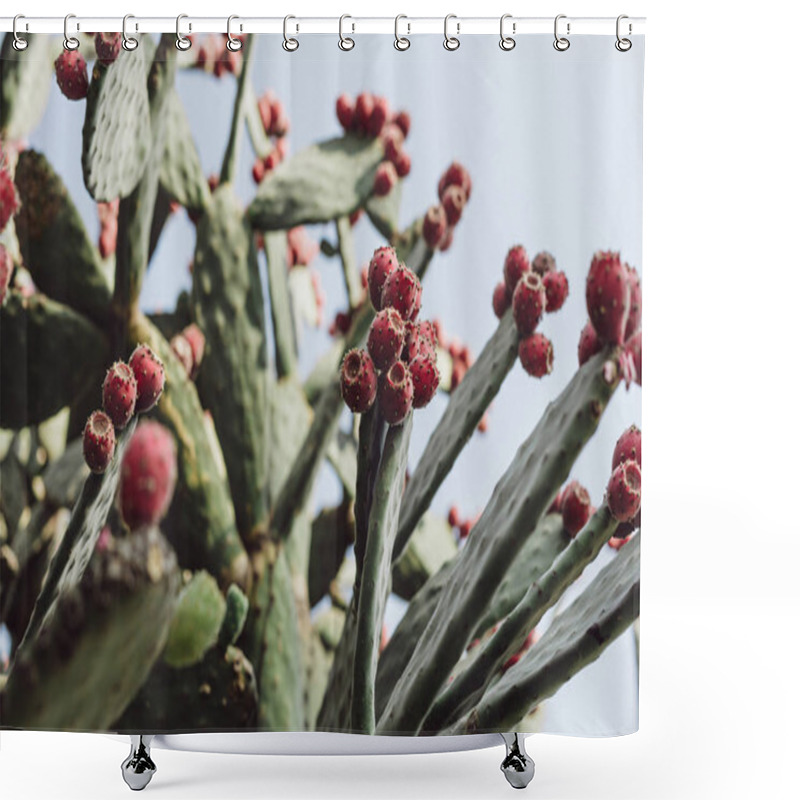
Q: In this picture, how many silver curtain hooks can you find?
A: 12